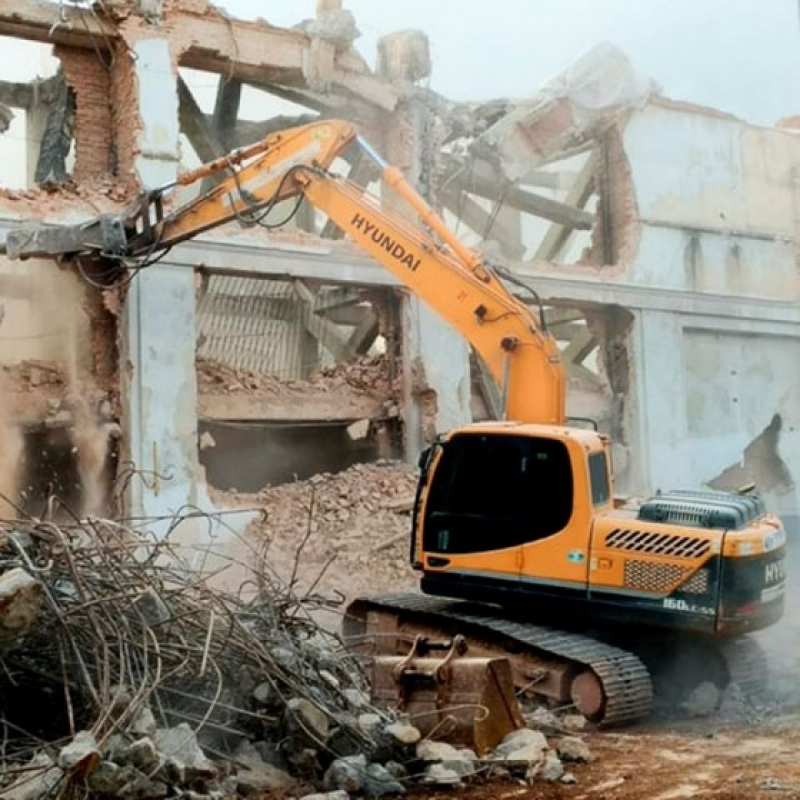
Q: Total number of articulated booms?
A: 1